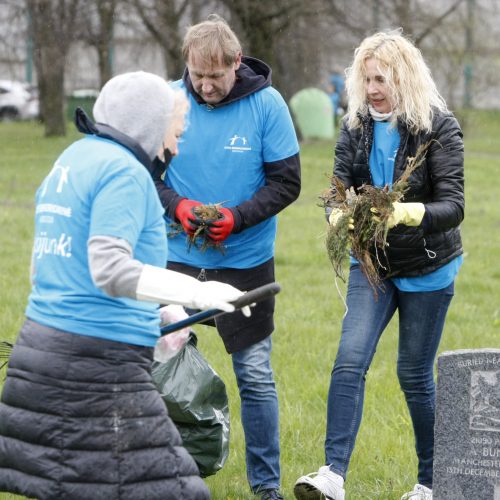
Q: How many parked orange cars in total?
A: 0